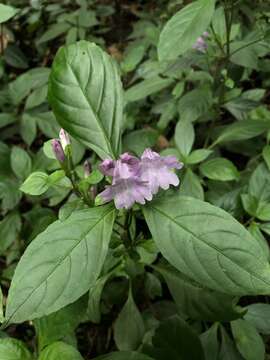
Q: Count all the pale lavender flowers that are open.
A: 2